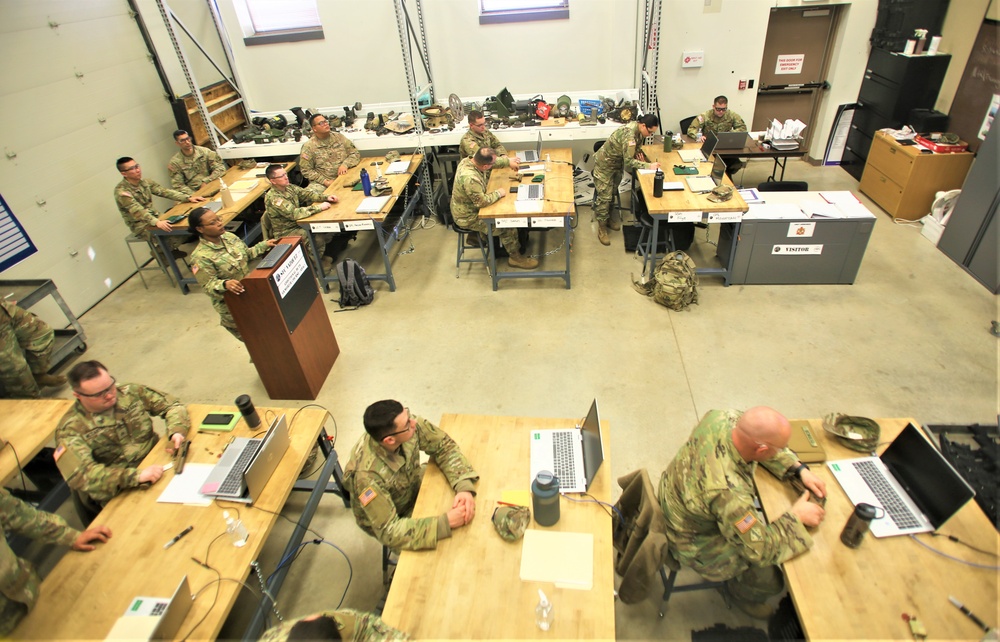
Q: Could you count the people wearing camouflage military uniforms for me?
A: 15